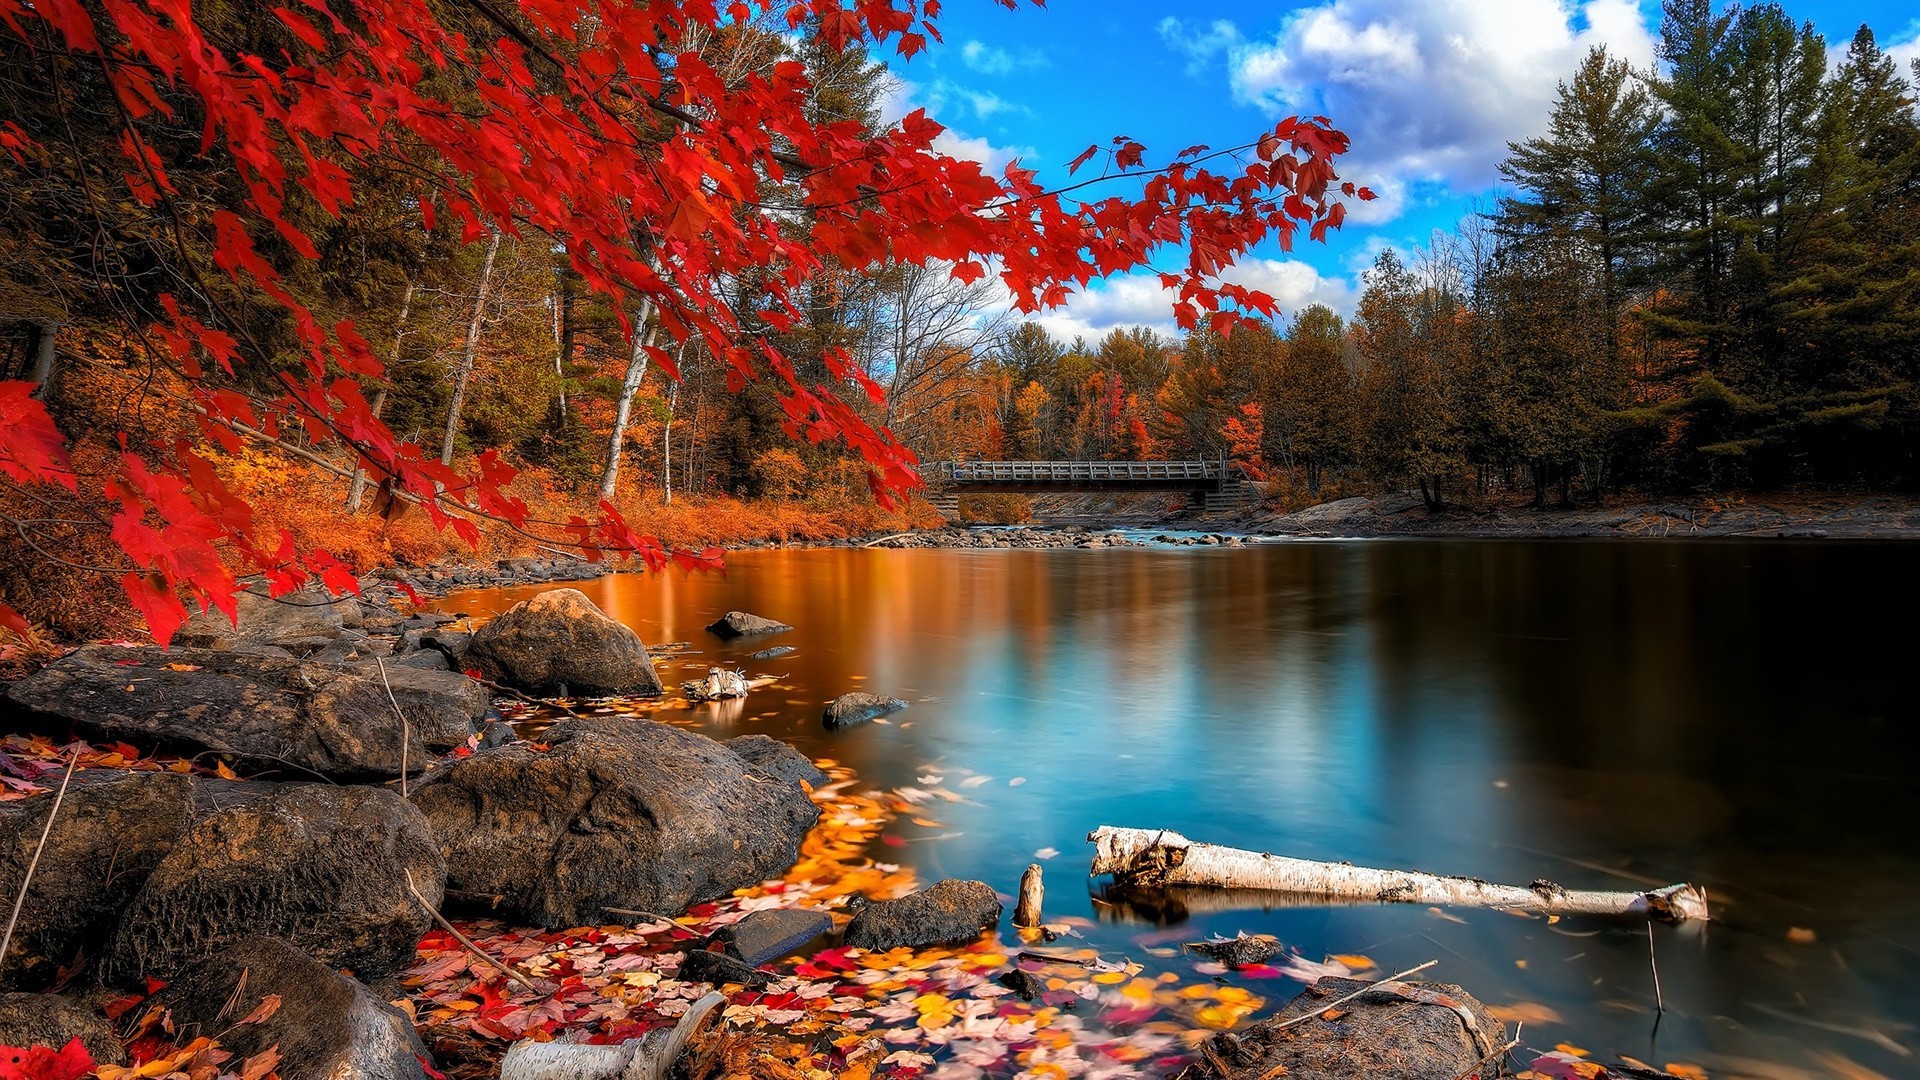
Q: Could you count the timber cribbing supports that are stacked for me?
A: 2